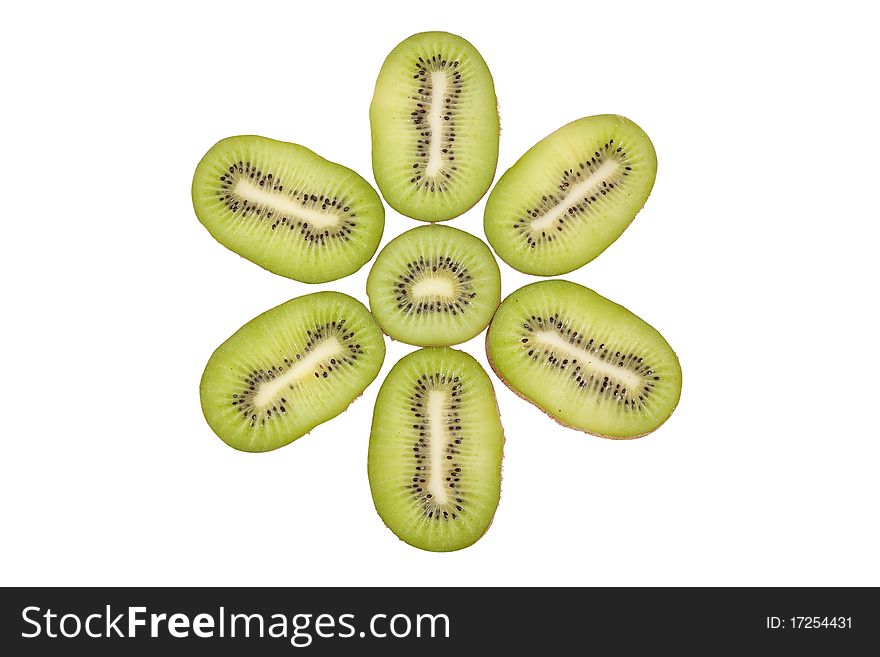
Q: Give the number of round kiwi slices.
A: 1